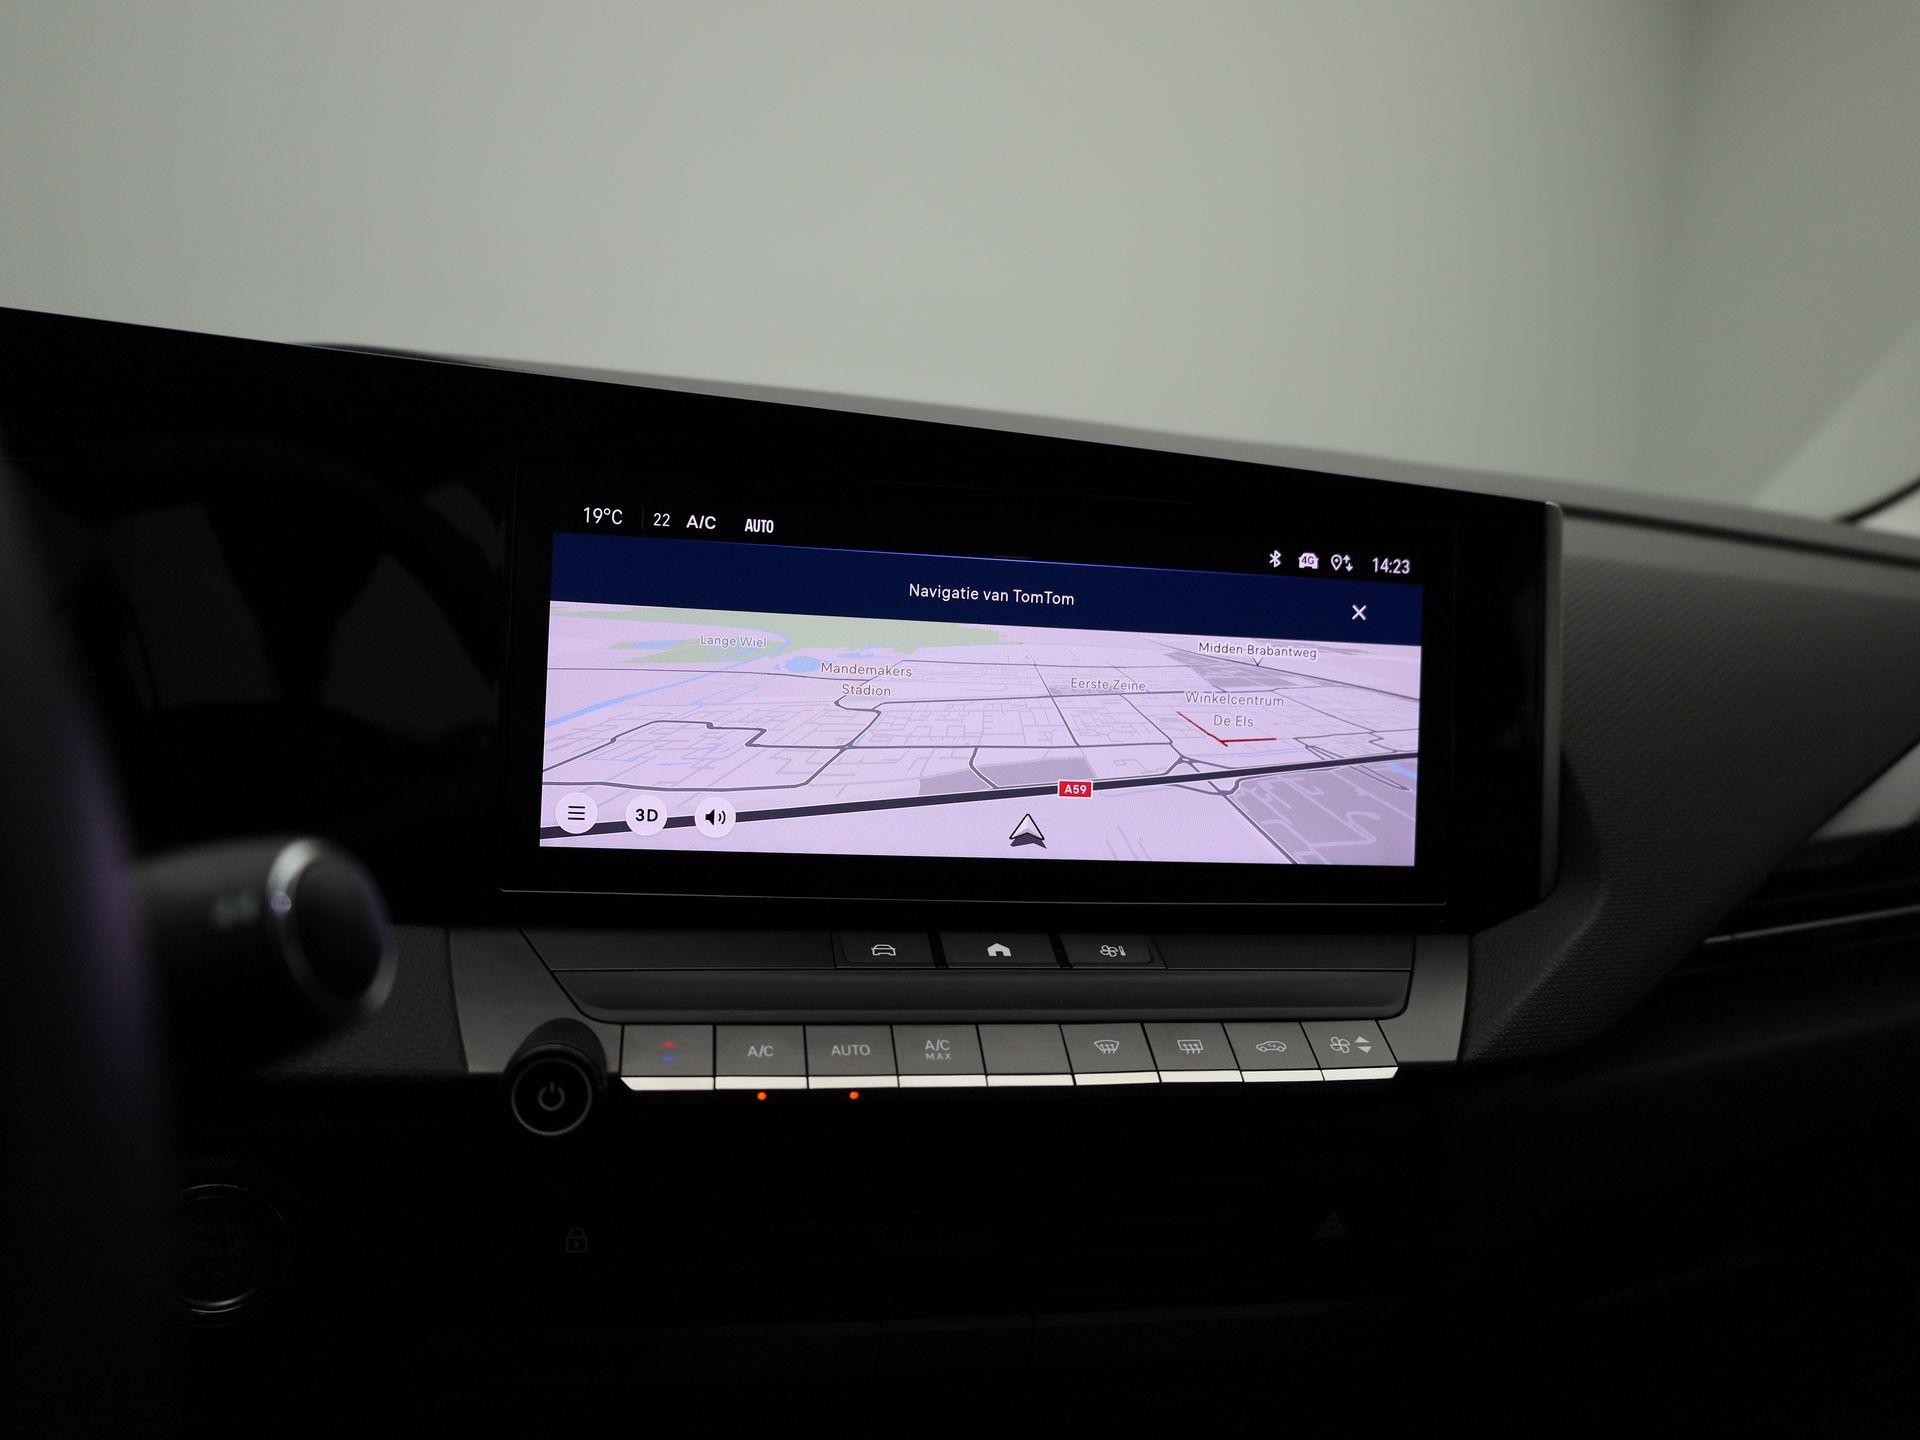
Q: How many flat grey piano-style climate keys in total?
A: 9